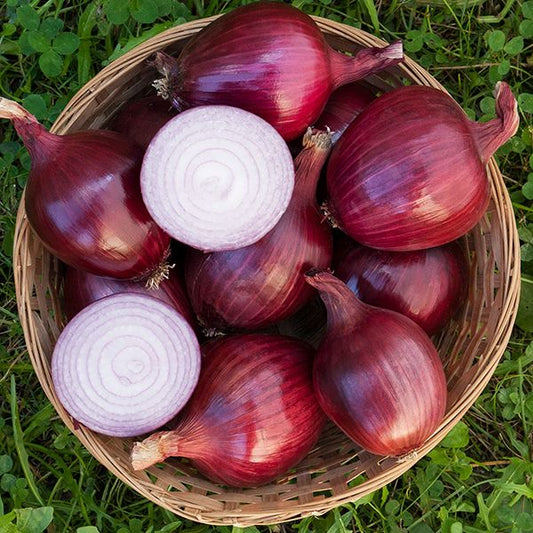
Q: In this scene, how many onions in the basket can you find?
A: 12